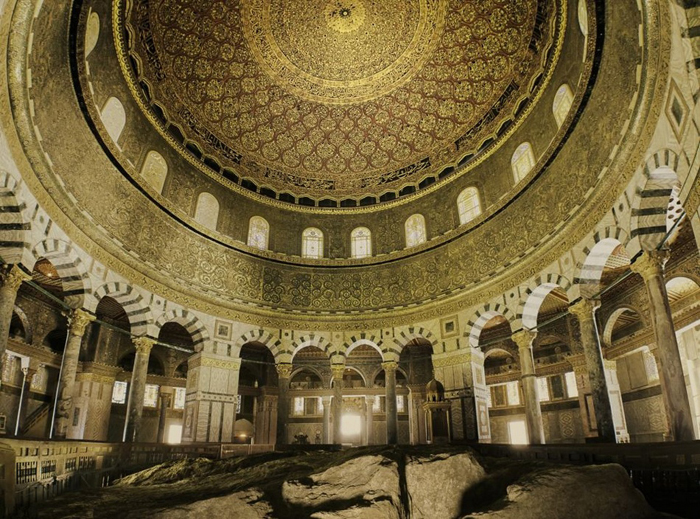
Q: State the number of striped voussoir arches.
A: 12